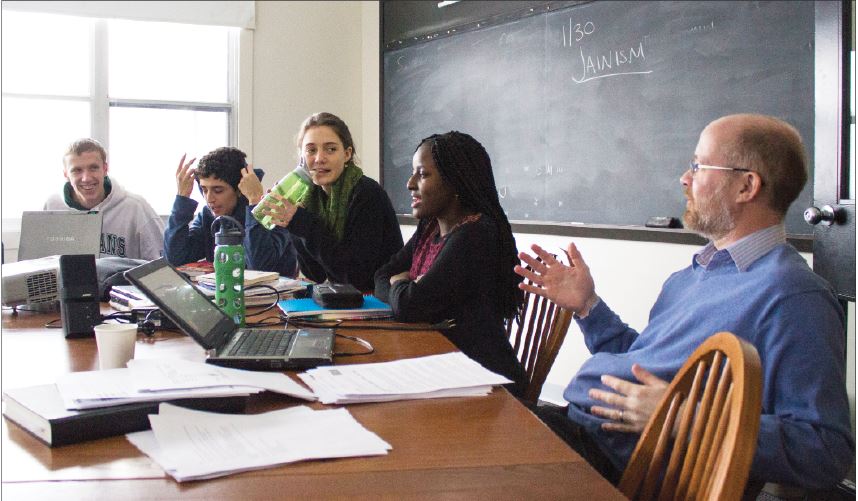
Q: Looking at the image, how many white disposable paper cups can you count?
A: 1